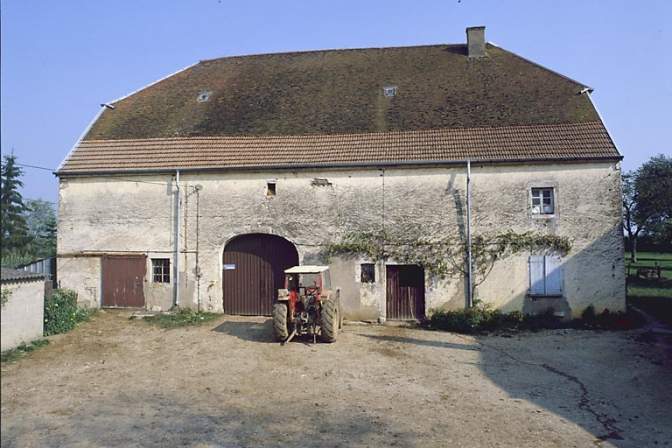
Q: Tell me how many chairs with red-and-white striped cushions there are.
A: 0